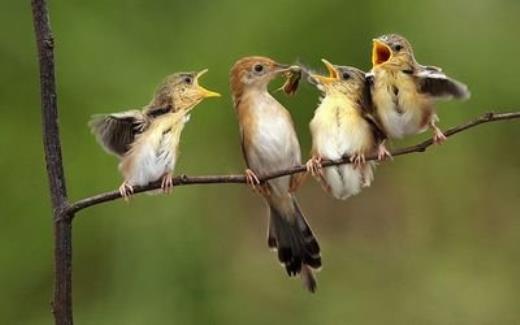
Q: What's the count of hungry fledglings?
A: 3